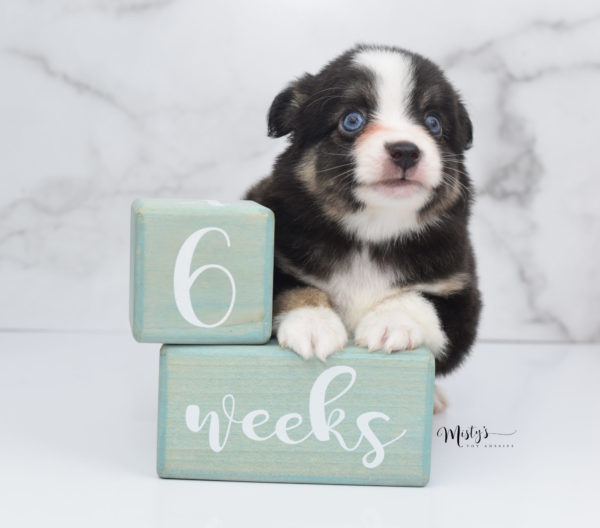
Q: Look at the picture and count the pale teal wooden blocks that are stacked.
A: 2